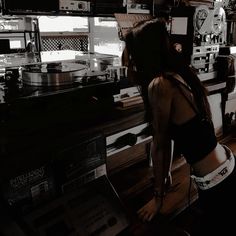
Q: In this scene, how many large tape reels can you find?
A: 2